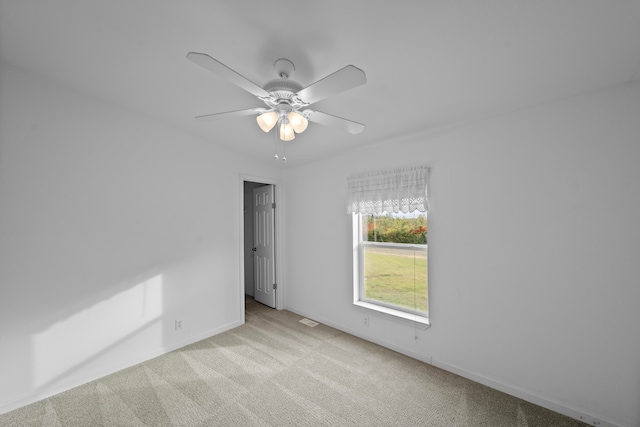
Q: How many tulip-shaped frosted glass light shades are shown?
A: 3